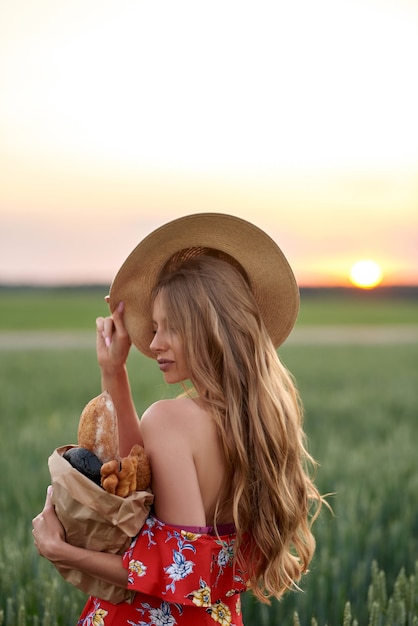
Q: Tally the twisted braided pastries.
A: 1